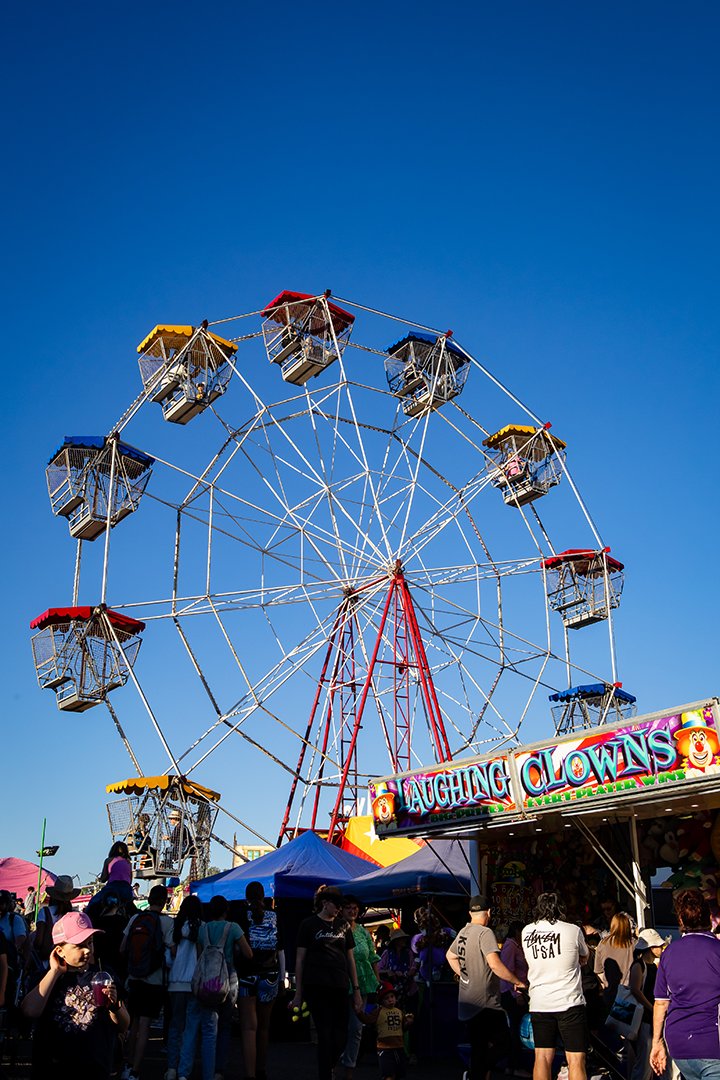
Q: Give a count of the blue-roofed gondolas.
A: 3